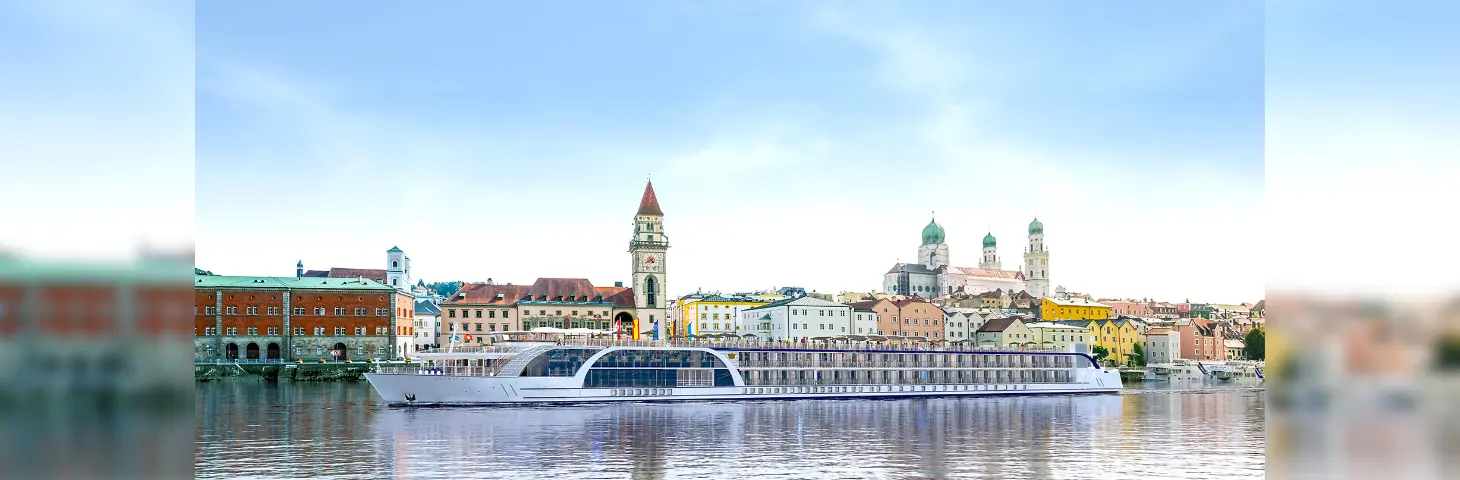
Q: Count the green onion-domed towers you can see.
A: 3